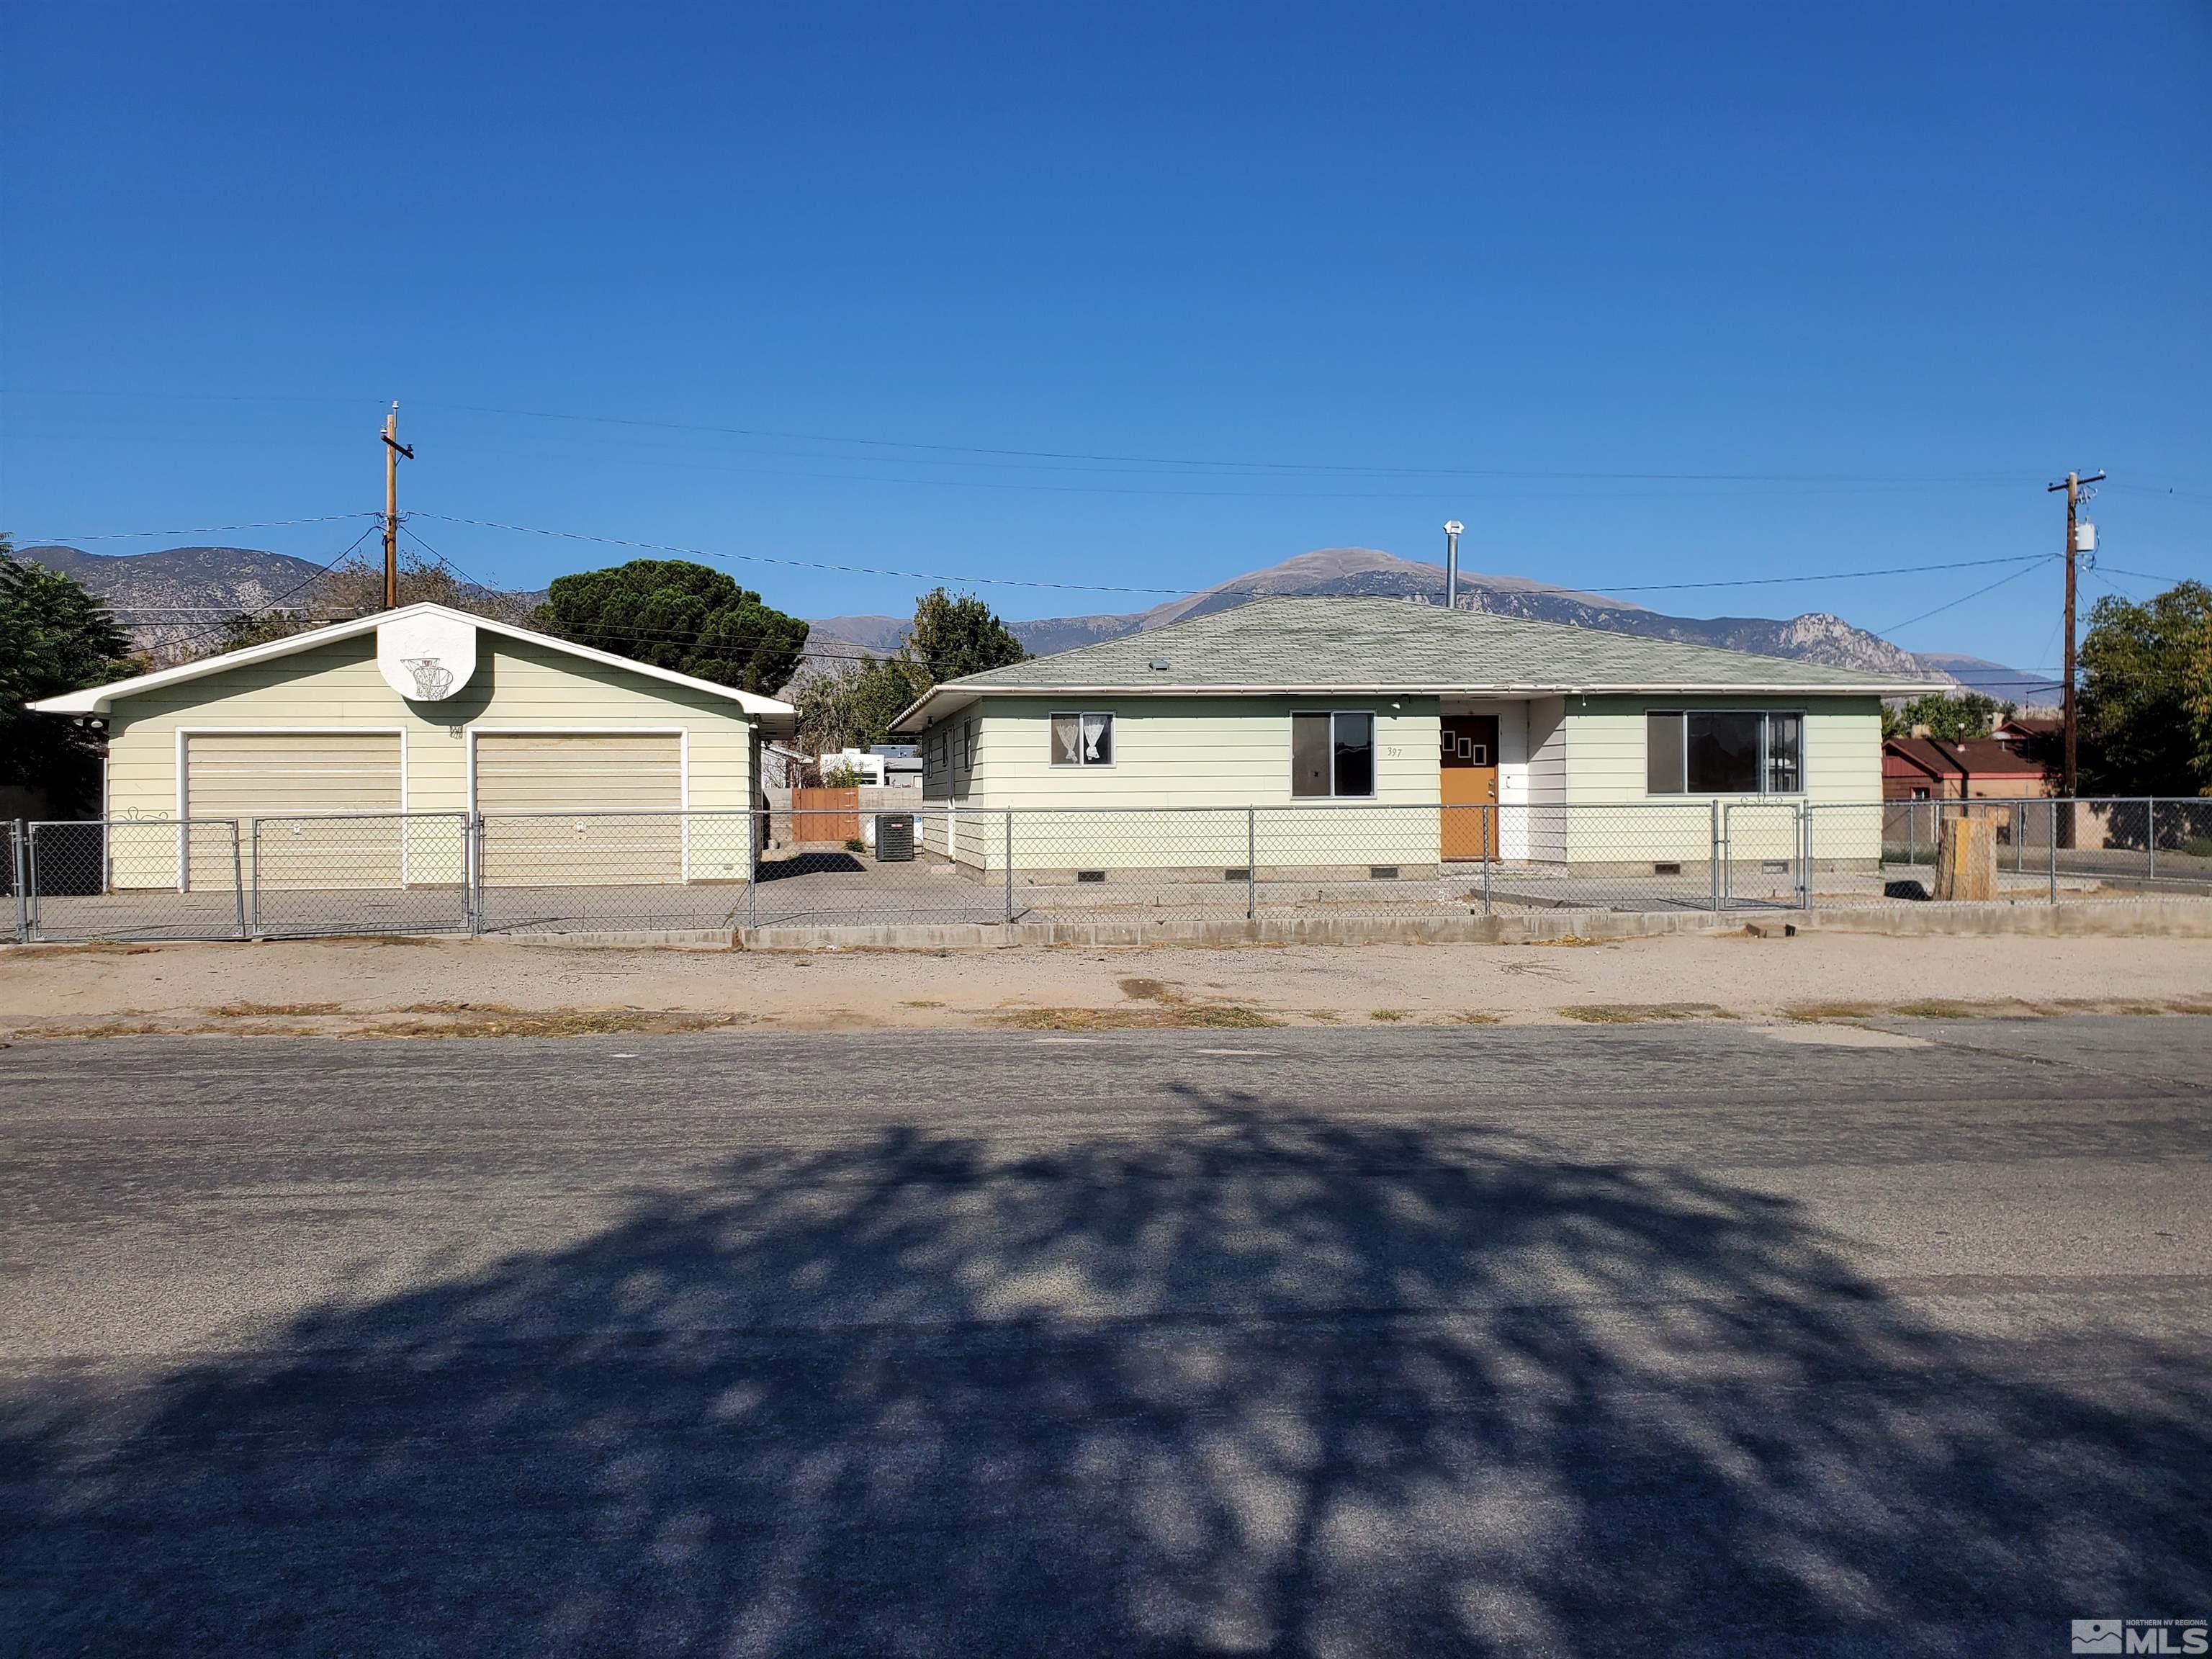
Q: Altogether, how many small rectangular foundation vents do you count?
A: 5